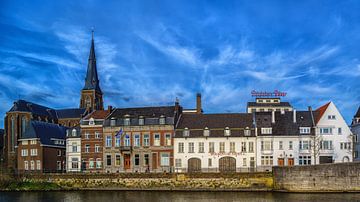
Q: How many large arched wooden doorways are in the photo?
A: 2